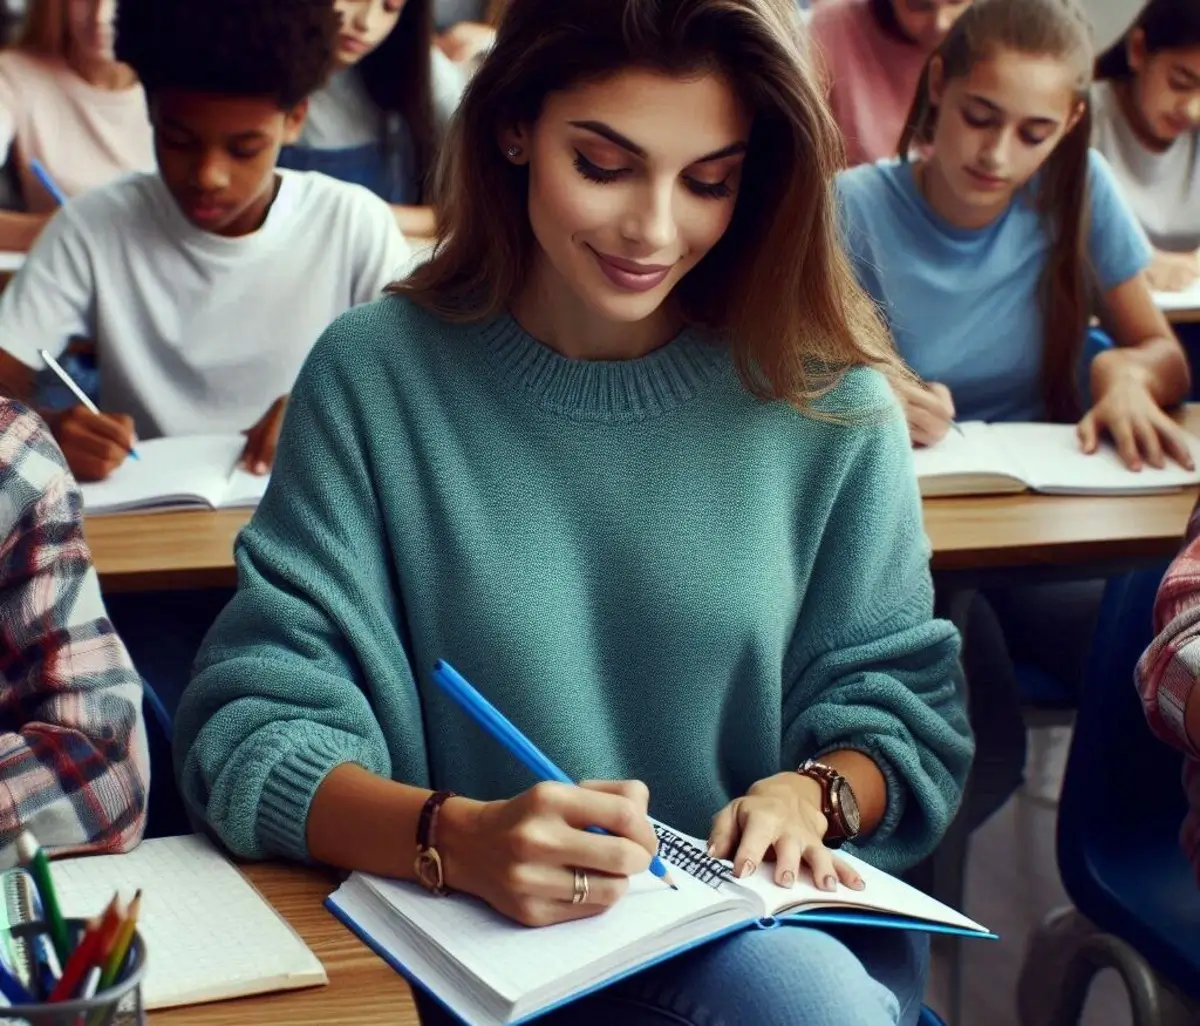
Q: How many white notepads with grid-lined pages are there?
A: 1